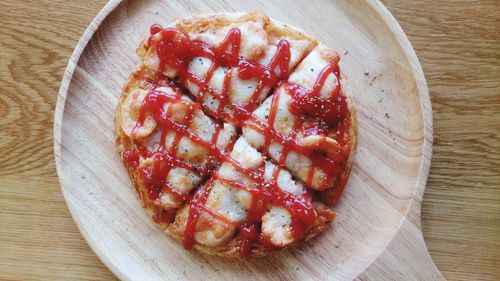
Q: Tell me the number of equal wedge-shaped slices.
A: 4